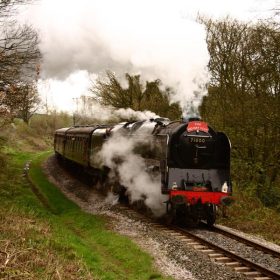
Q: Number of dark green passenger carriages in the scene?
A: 2